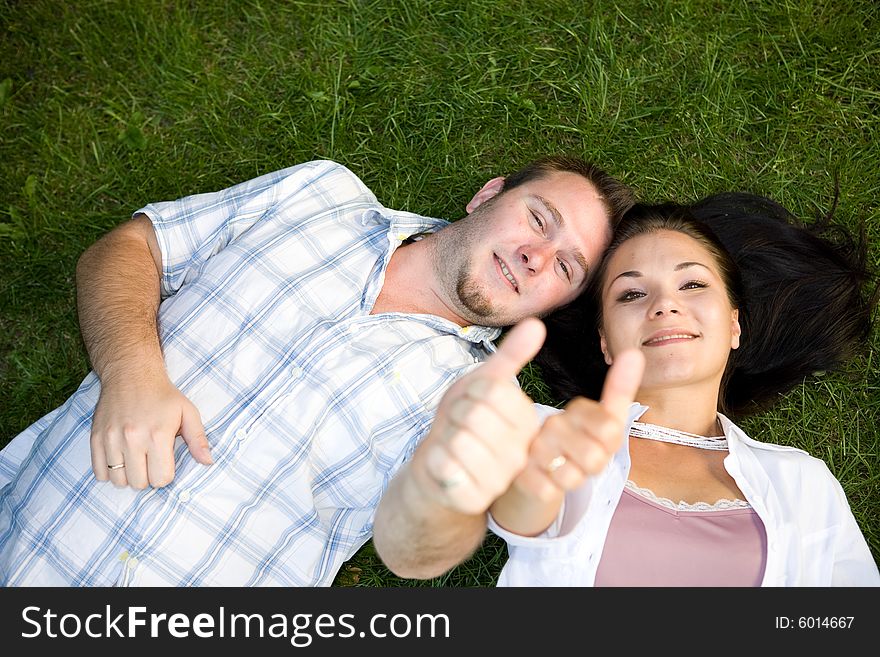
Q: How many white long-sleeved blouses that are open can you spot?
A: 1